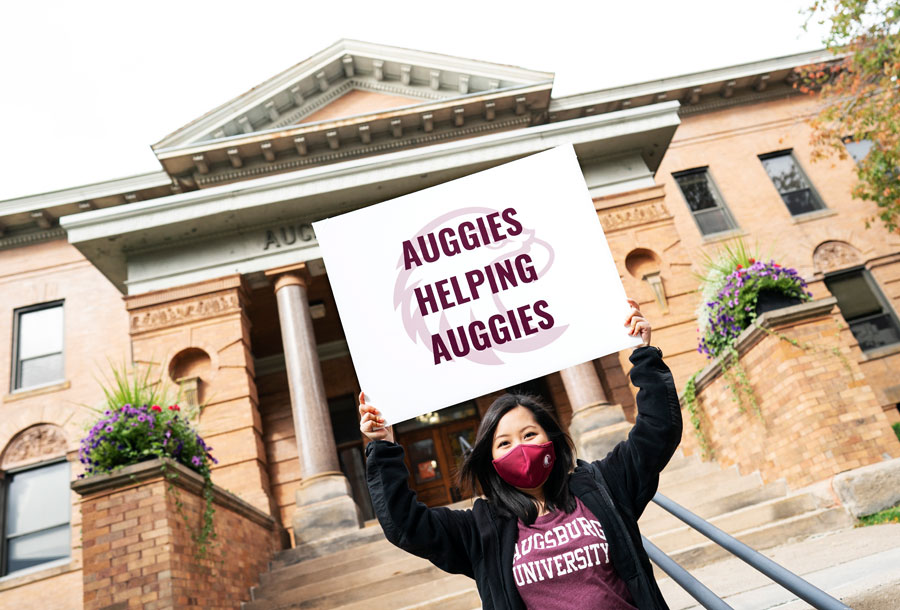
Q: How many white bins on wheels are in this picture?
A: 0